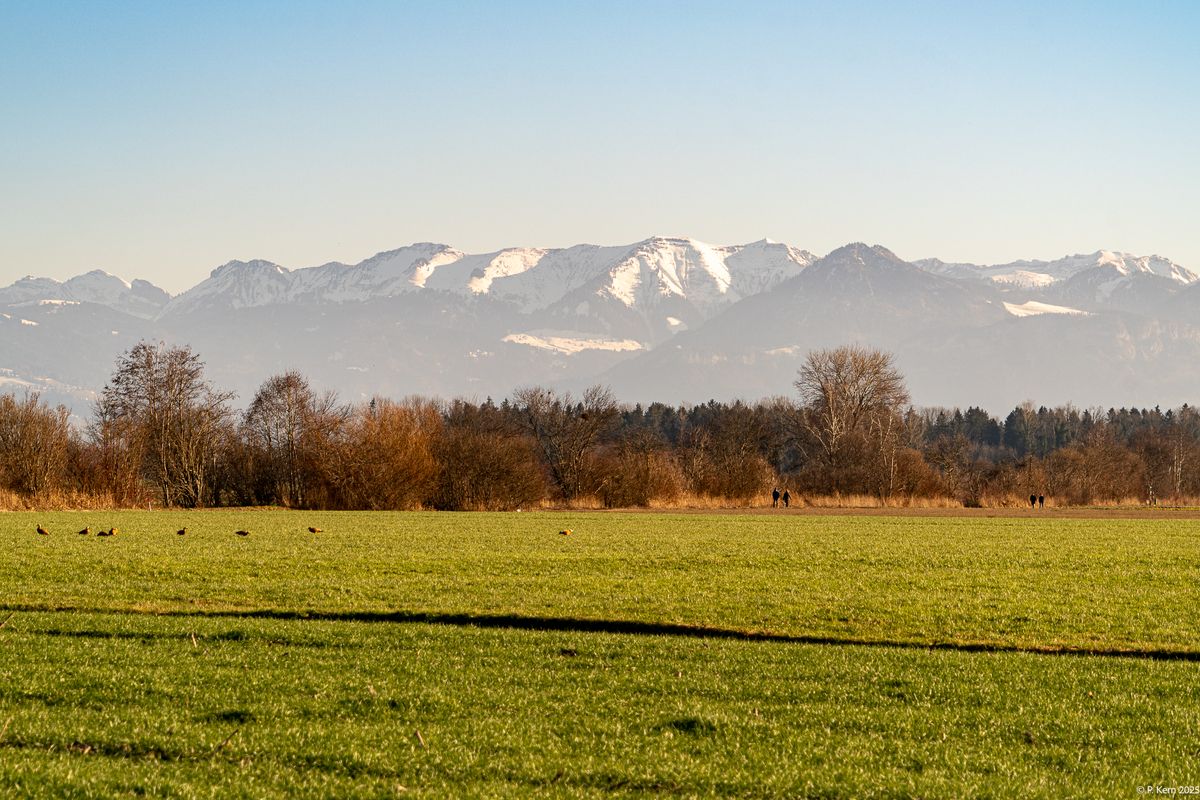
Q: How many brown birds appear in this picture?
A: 8